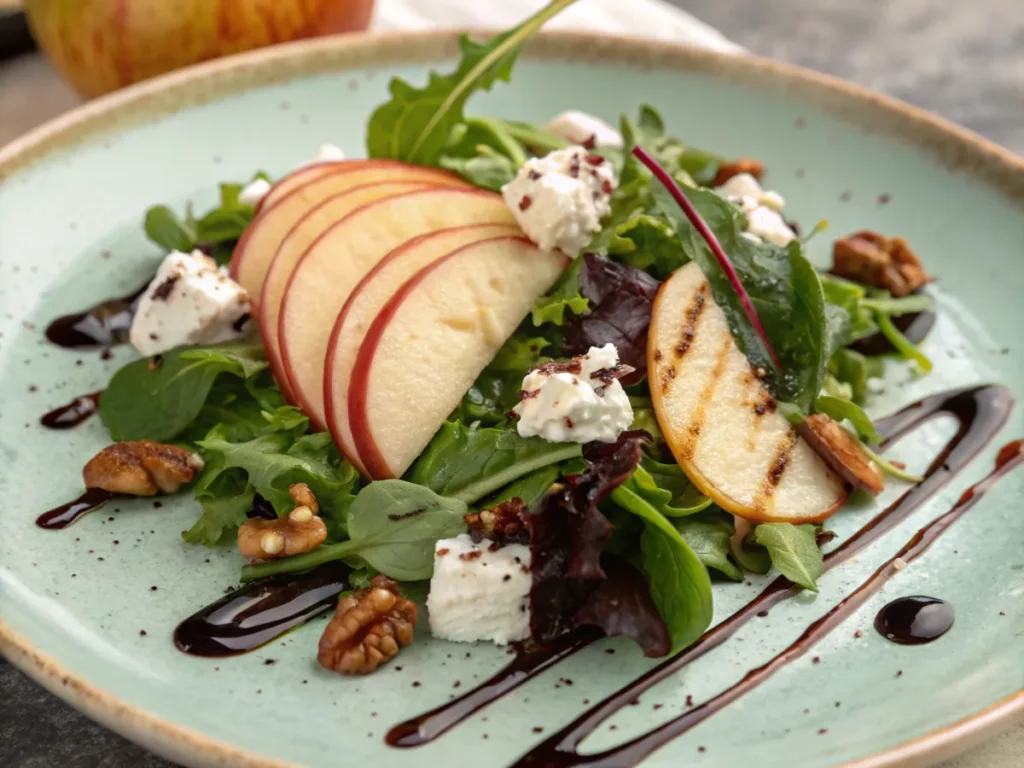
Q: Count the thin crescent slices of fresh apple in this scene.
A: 6